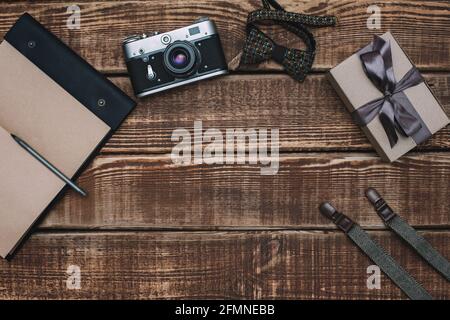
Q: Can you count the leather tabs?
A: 2